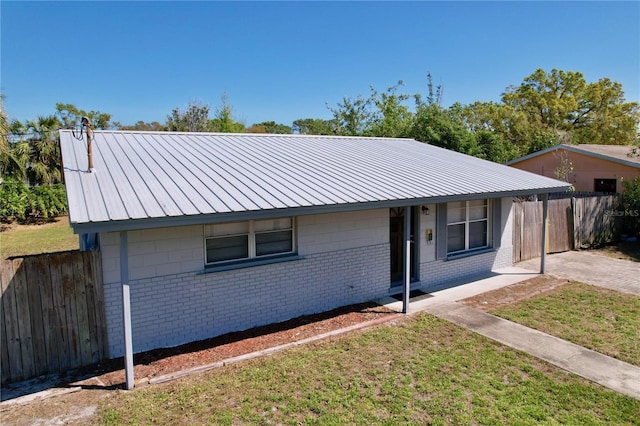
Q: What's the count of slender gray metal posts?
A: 3